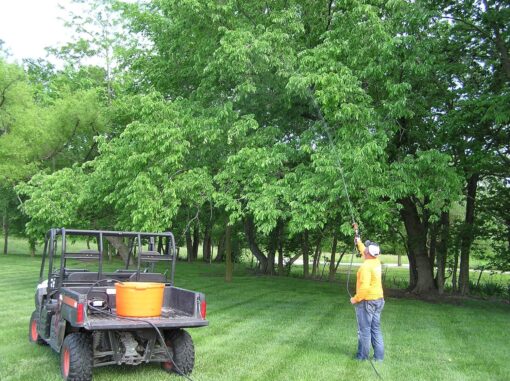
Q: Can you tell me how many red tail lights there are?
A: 2